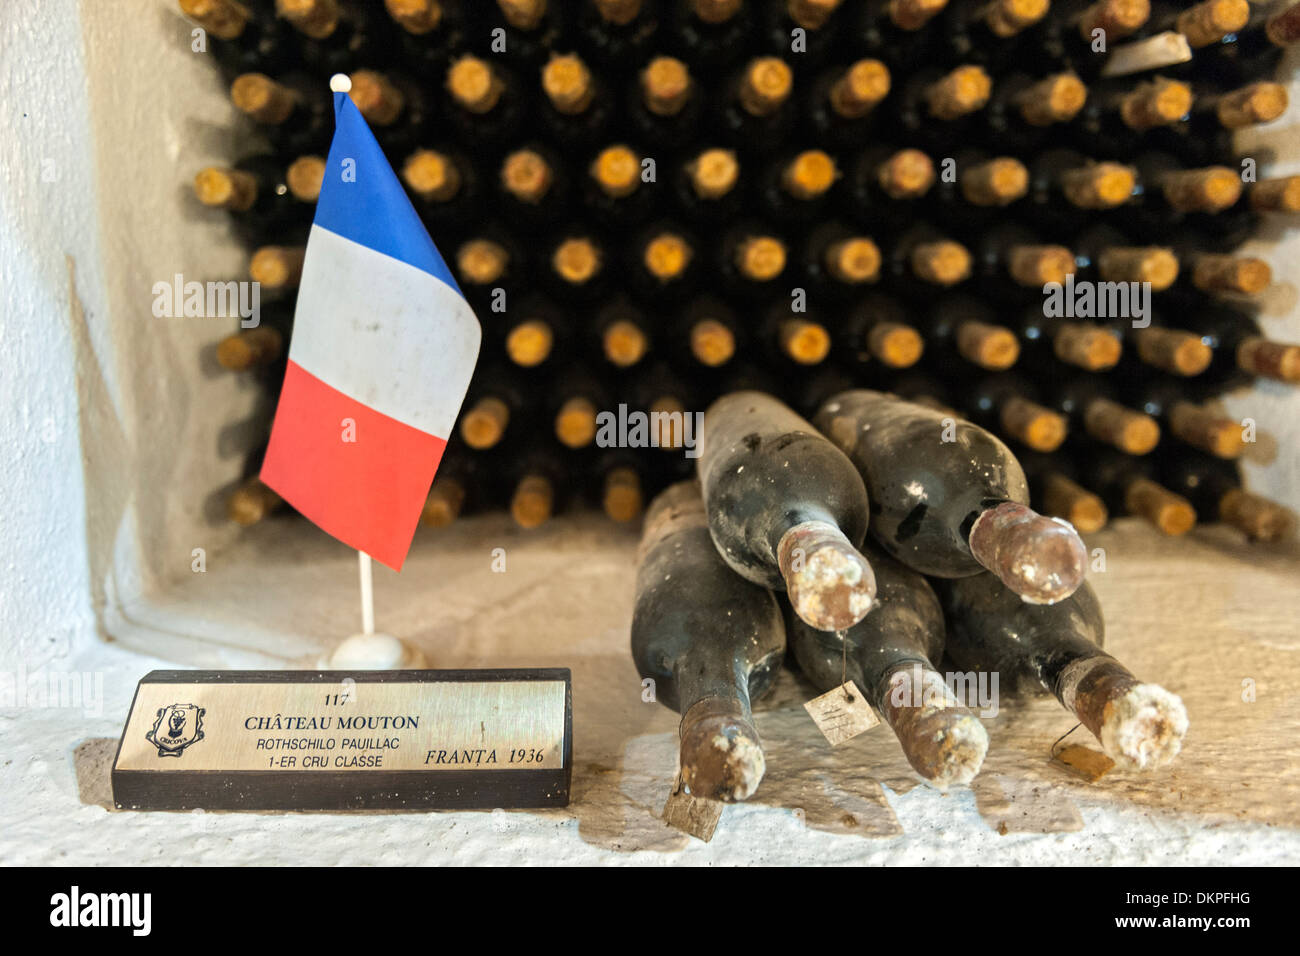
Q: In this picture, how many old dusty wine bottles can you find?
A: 5